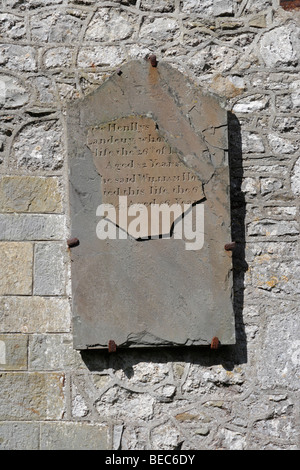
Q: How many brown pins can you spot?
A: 5